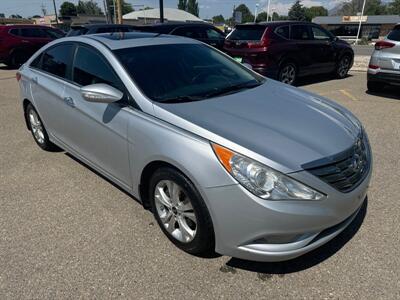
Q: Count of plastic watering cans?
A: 0